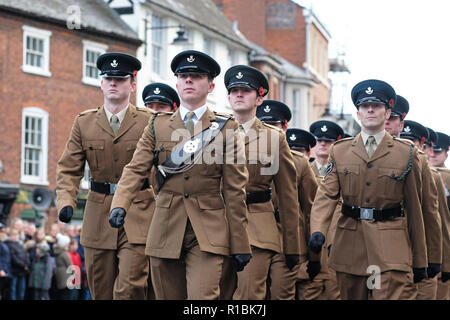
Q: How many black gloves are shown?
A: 9